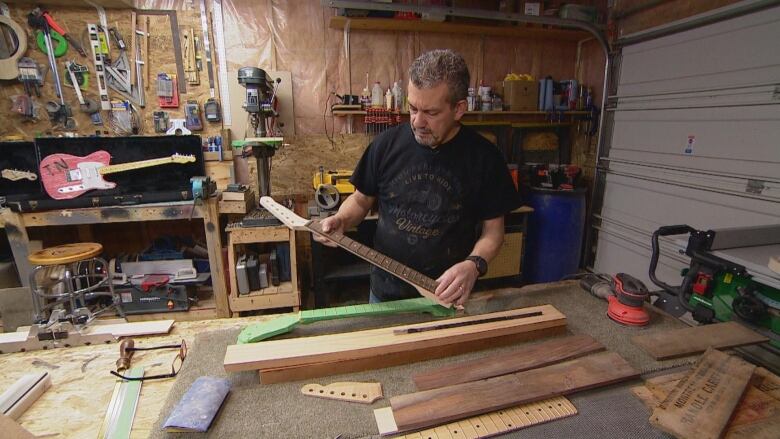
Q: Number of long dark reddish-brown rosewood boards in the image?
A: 2